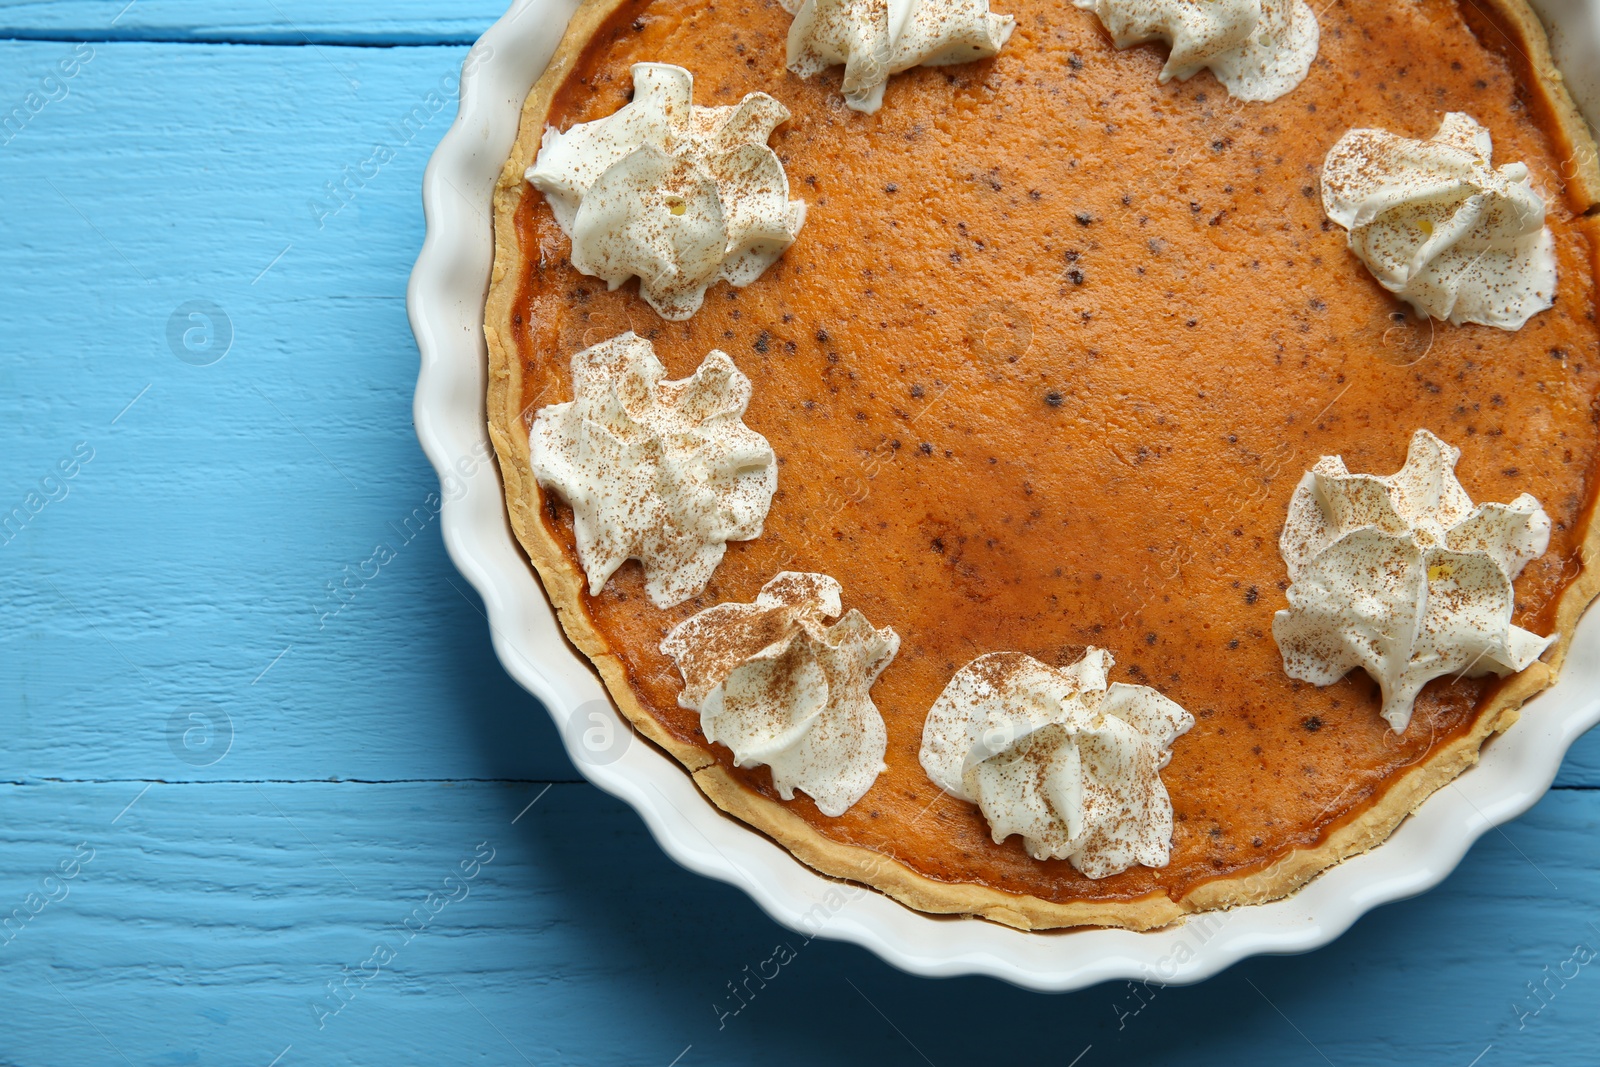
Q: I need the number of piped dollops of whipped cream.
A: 8